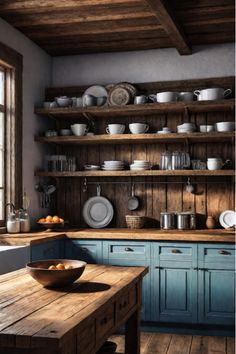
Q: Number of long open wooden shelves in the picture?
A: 3